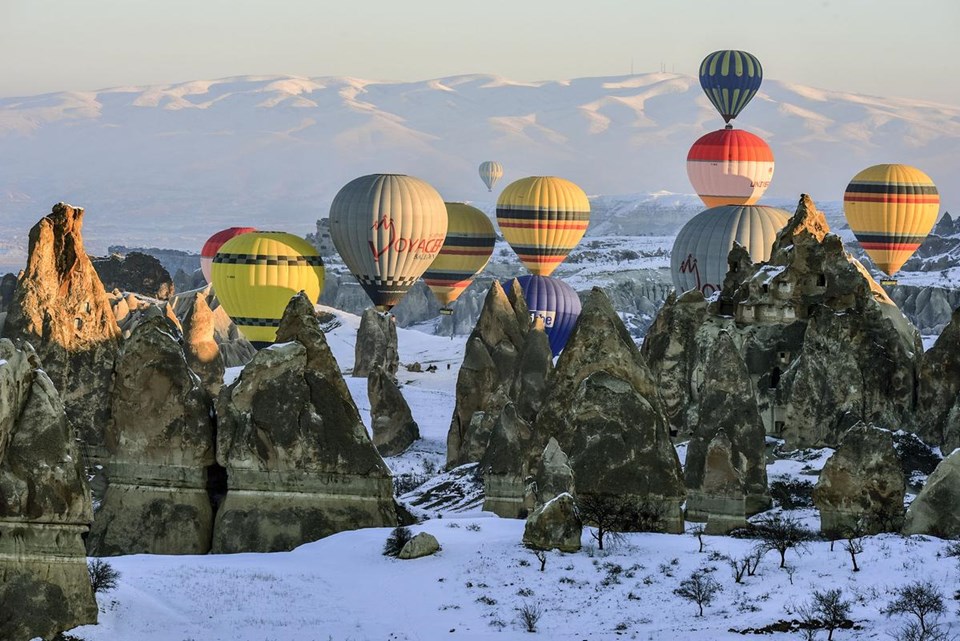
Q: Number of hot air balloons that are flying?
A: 11